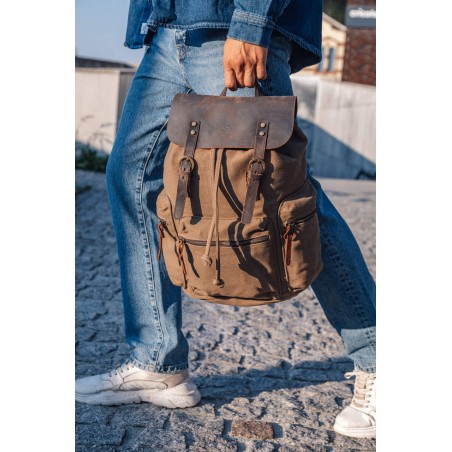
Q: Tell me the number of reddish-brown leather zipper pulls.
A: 3